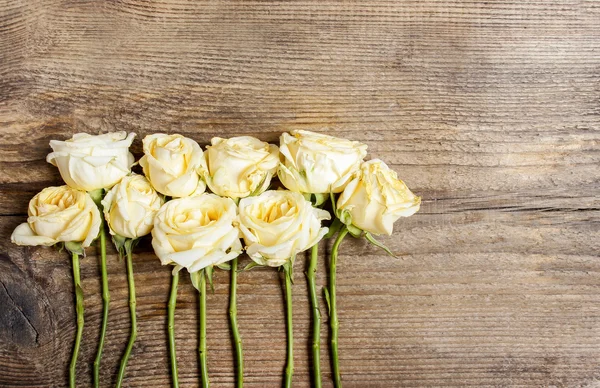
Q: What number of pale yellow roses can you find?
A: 9